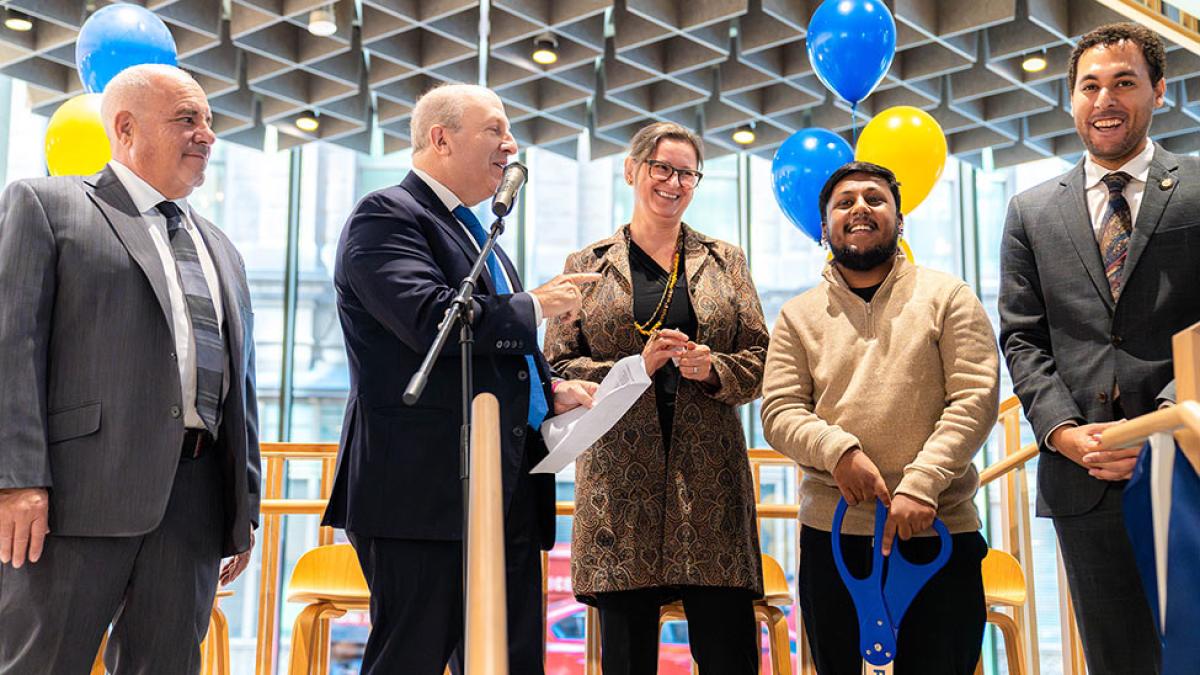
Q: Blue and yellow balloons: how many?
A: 6